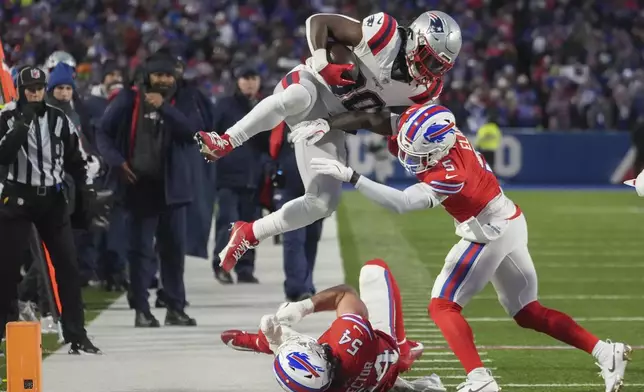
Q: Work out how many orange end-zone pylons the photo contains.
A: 1